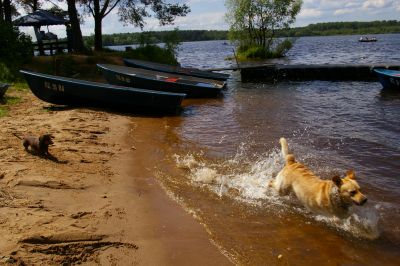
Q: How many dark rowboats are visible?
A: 3